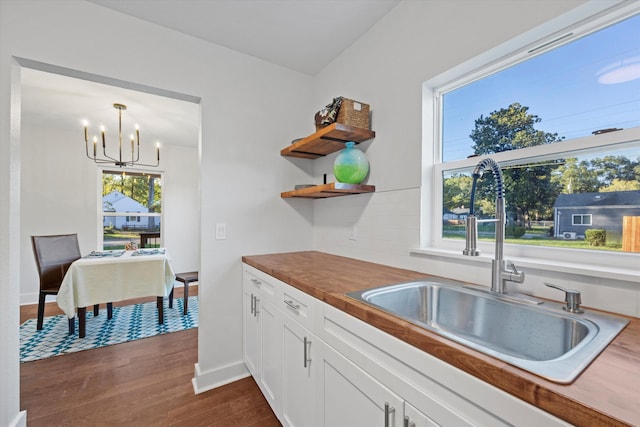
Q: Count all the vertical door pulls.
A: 5